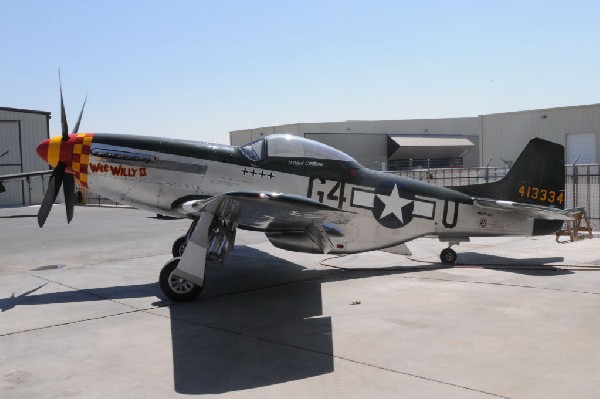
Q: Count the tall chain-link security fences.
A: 1